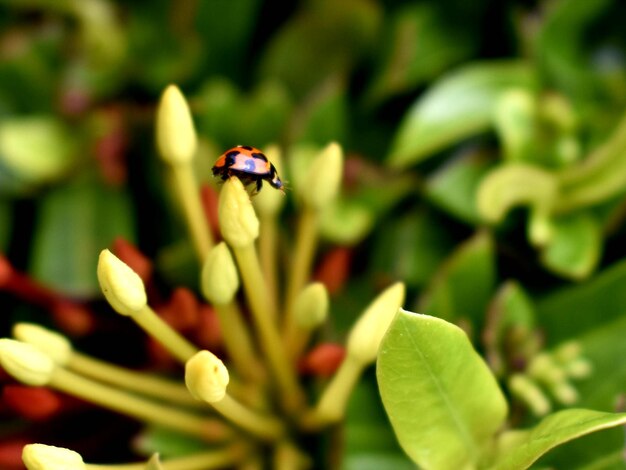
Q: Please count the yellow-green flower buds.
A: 12